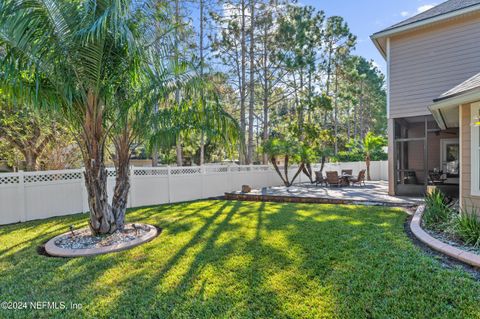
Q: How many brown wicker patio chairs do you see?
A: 4